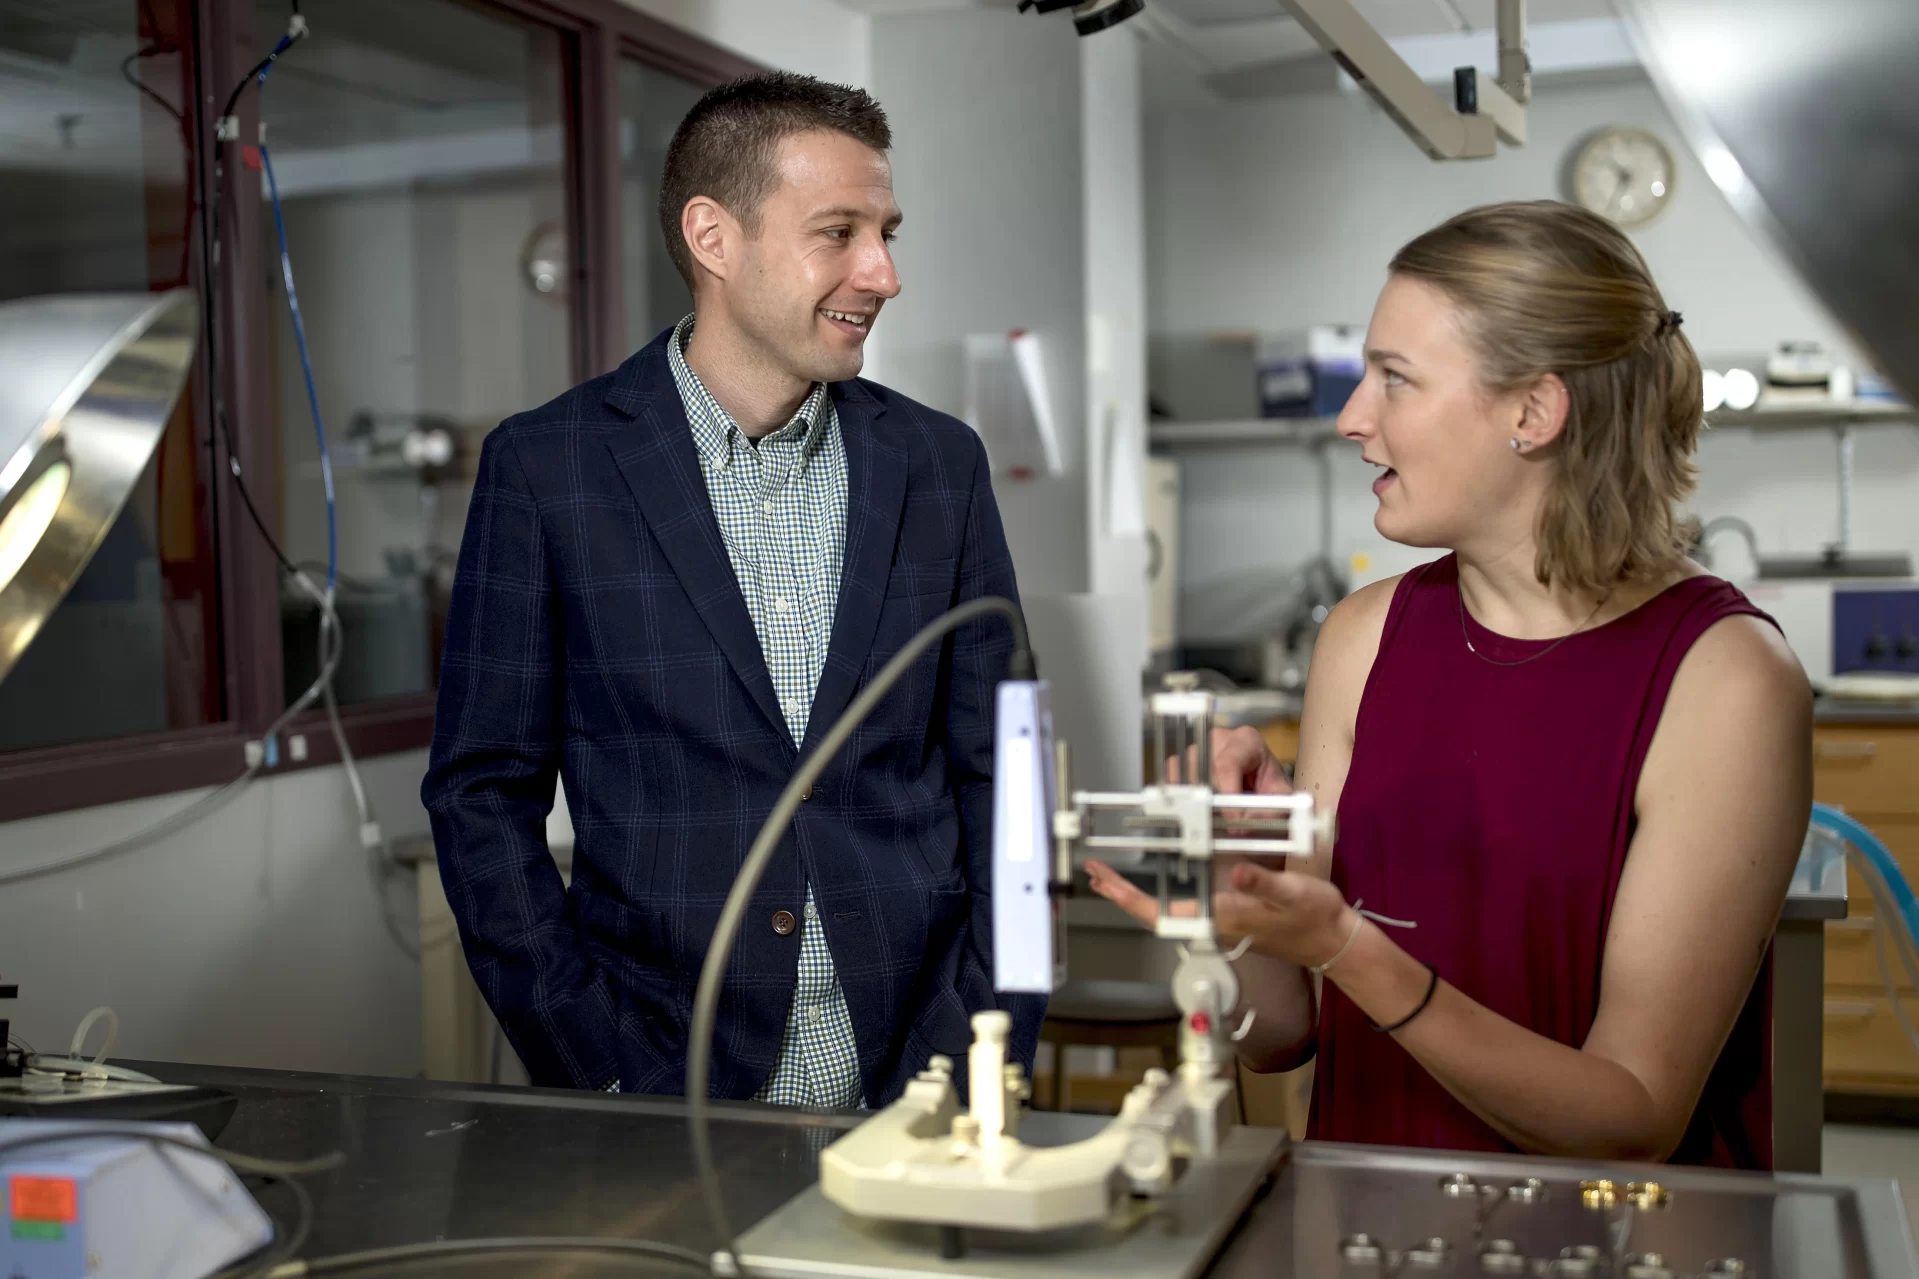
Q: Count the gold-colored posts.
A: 2